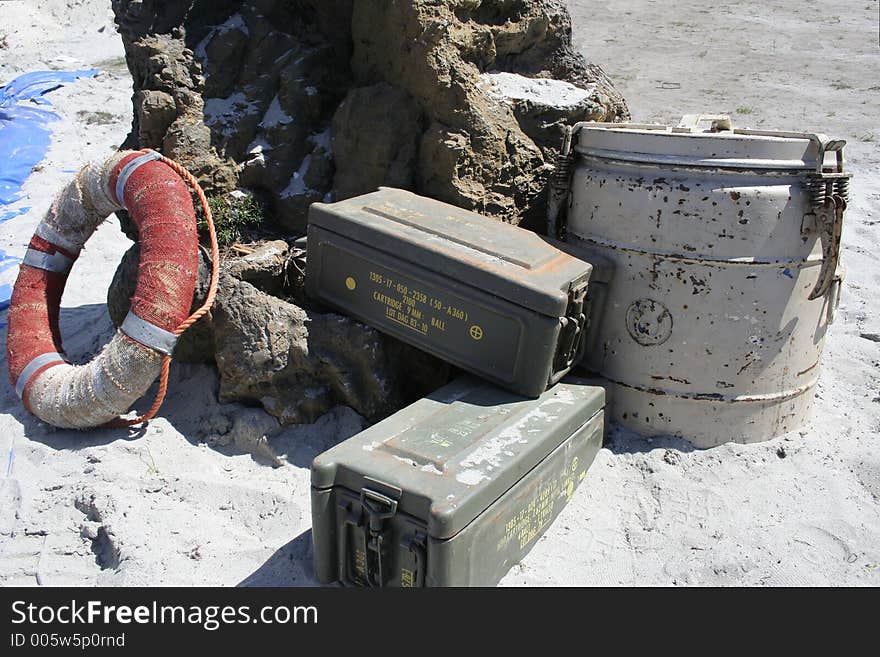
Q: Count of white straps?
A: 4